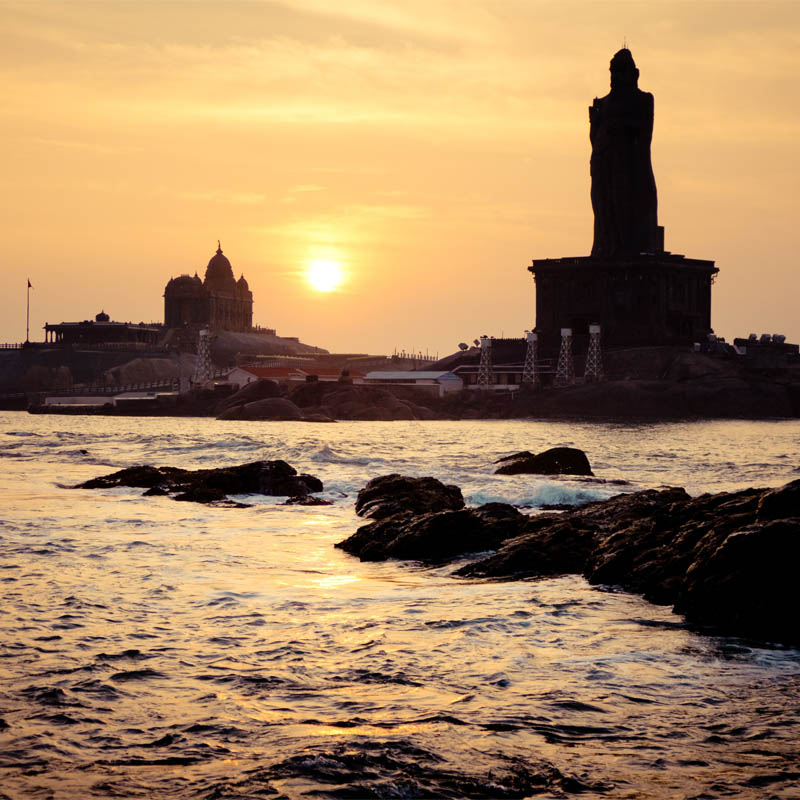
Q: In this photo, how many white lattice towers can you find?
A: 5